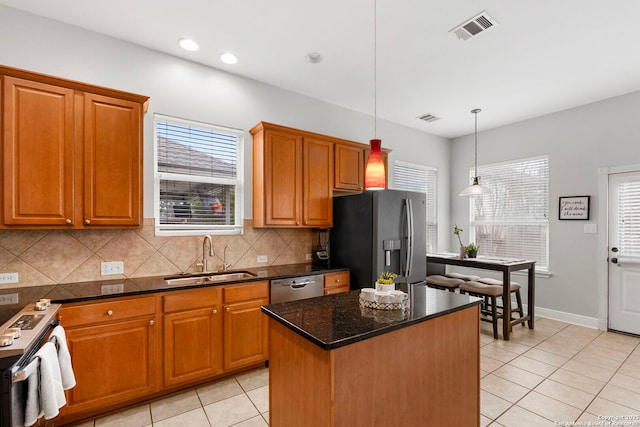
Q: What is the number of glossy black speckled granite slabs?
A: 2